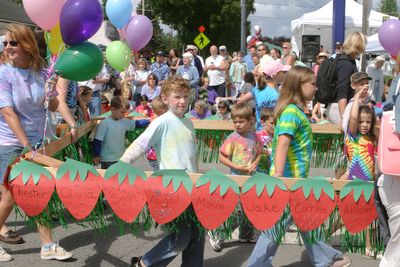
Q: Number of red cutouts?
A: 8